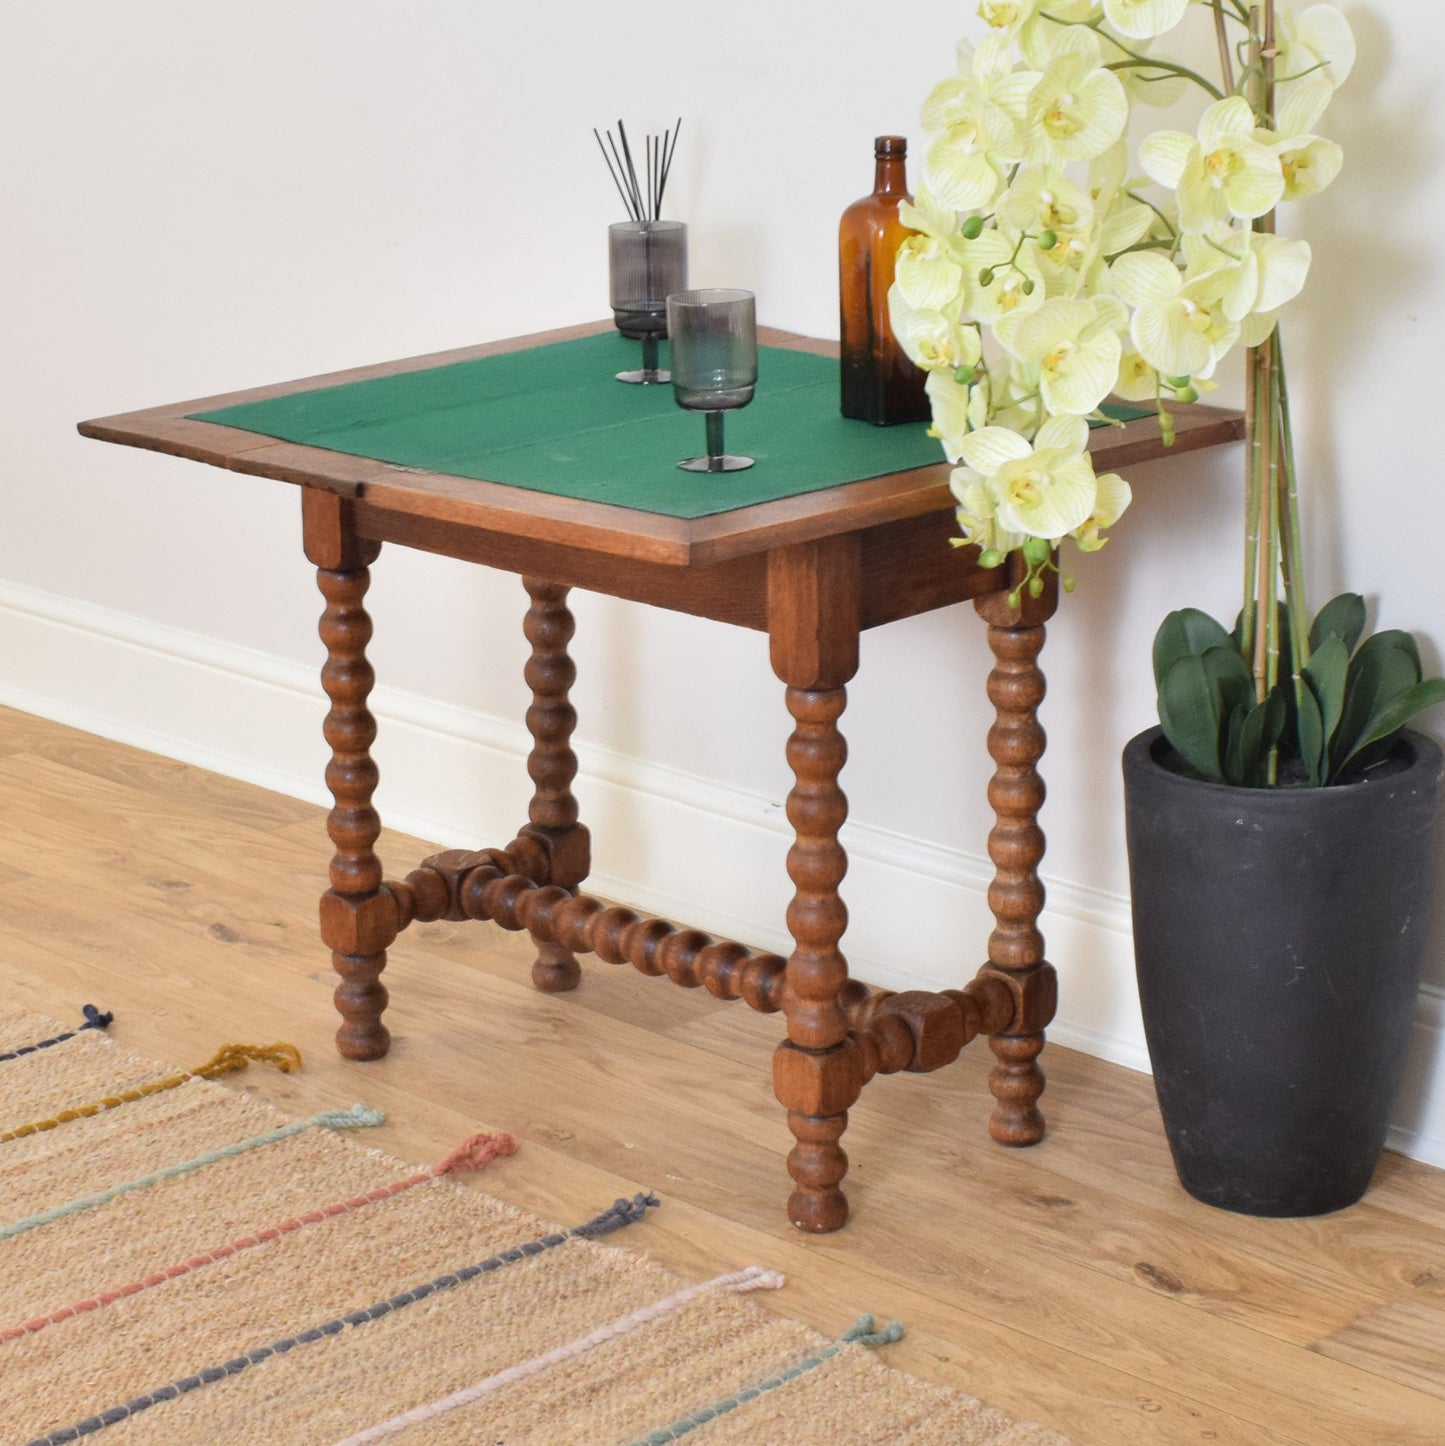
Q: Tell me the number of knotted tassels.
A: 7